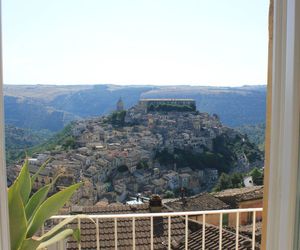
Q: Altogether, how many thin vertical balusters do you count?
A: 11